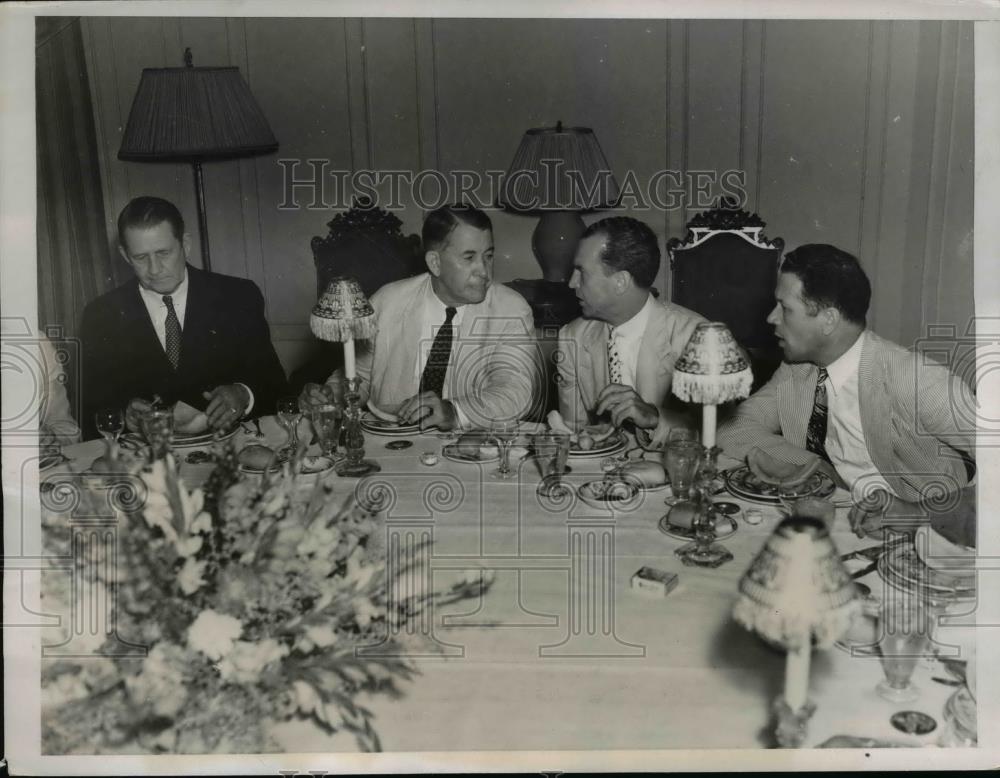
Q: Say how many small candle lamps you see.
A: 3